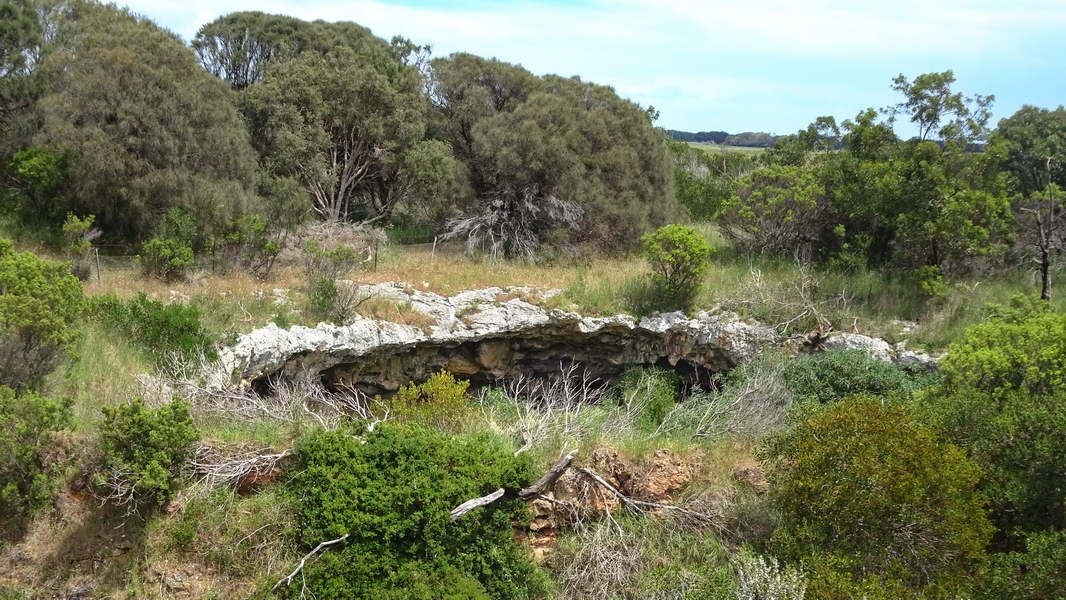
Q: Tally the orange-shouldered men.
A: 0